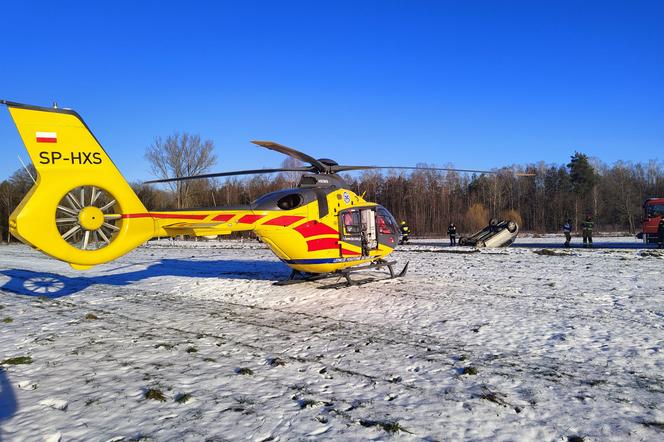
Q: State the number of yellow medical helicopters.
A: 1